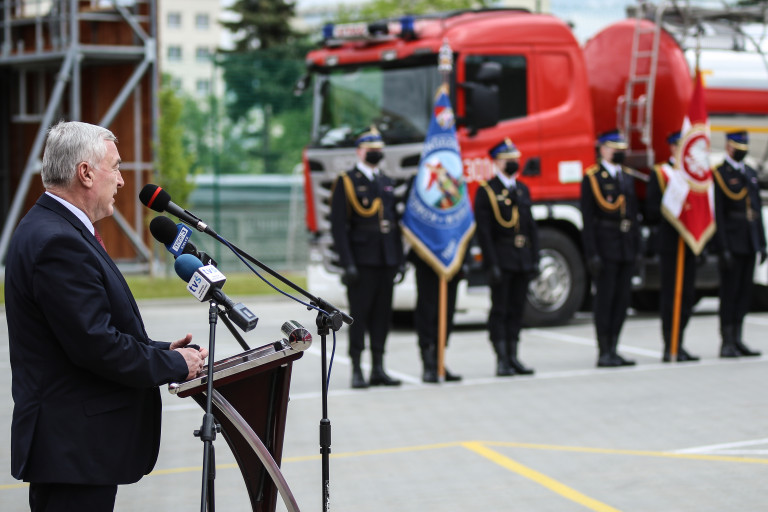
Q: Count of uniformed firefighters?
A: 6